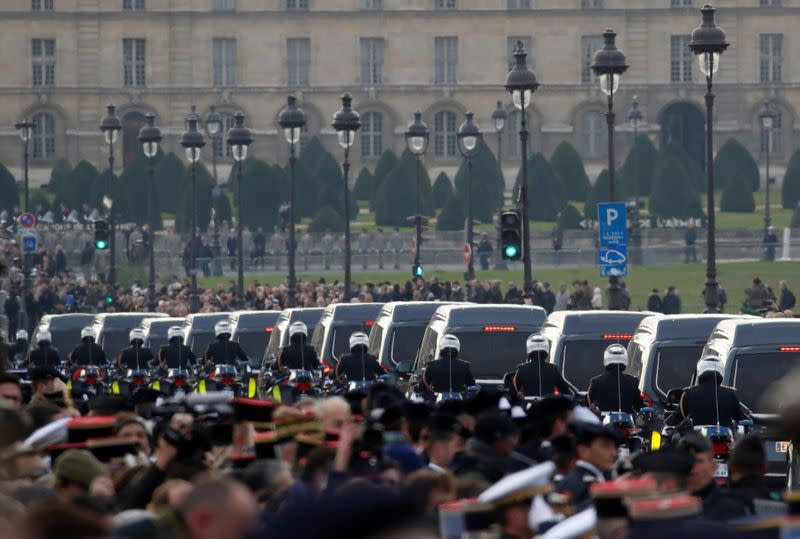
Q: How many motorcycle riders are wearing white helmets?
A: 12